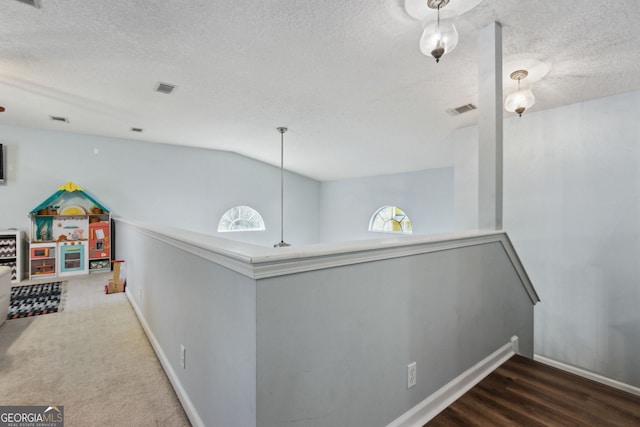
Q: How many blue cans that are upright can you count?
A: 0